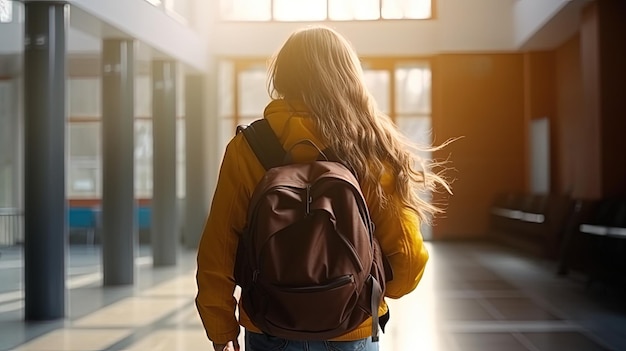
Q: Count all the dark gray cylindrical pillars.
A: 4